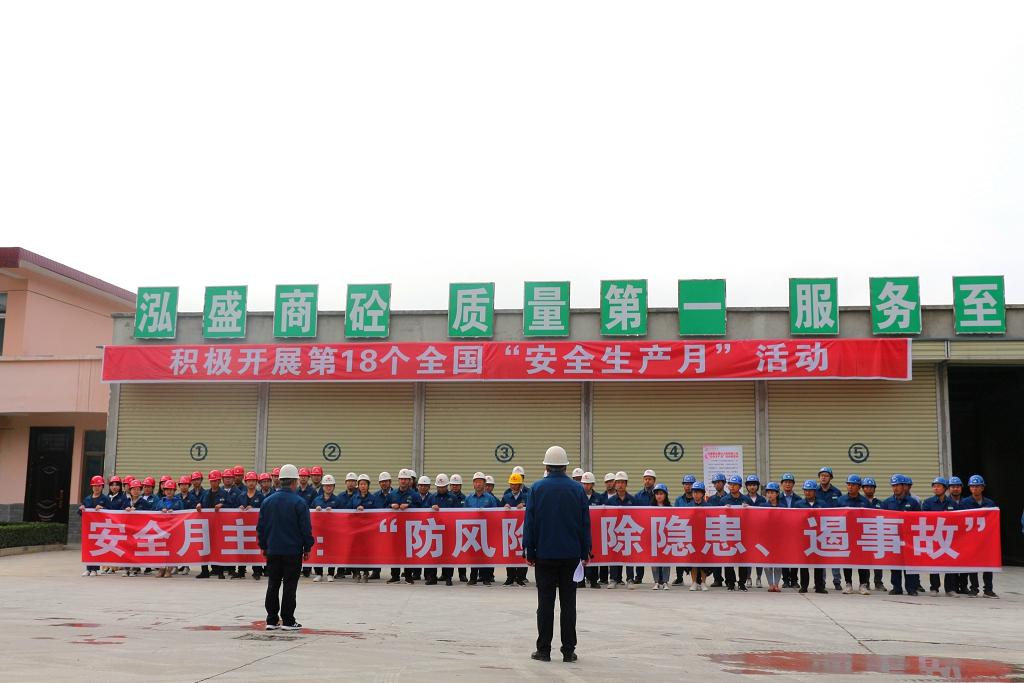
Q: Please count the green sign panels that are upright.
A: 11